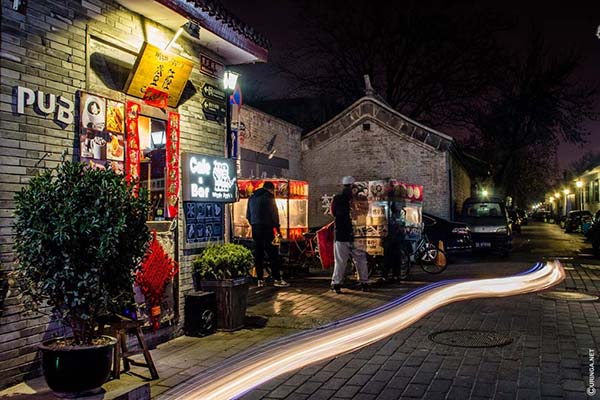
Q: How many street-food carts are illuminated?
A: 2